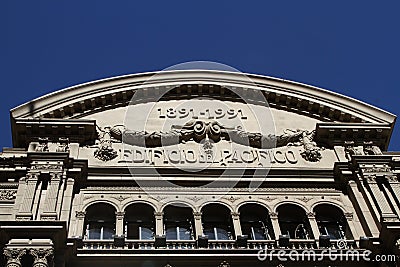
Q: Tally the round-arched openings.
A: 7